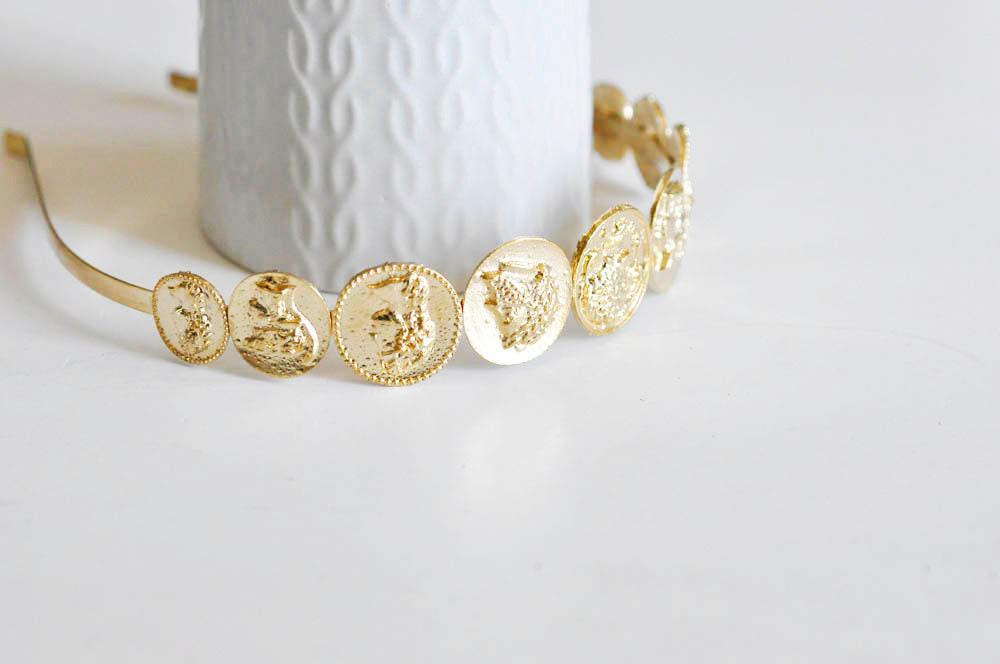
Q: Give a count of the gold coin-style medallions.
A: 9